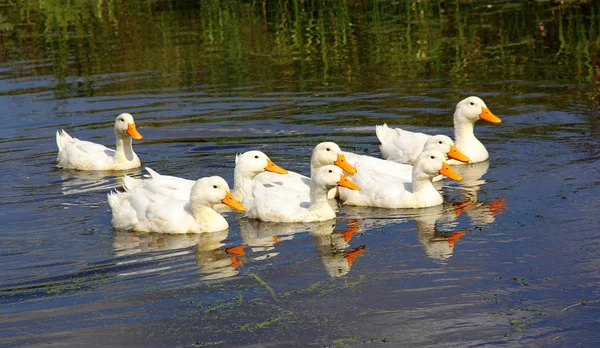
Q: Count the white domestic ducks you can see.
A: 8